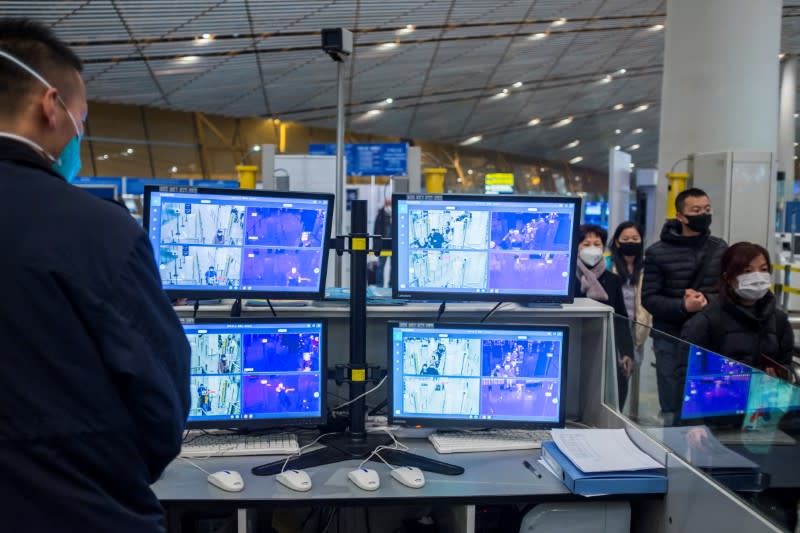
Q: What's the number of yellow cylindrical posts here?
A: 3